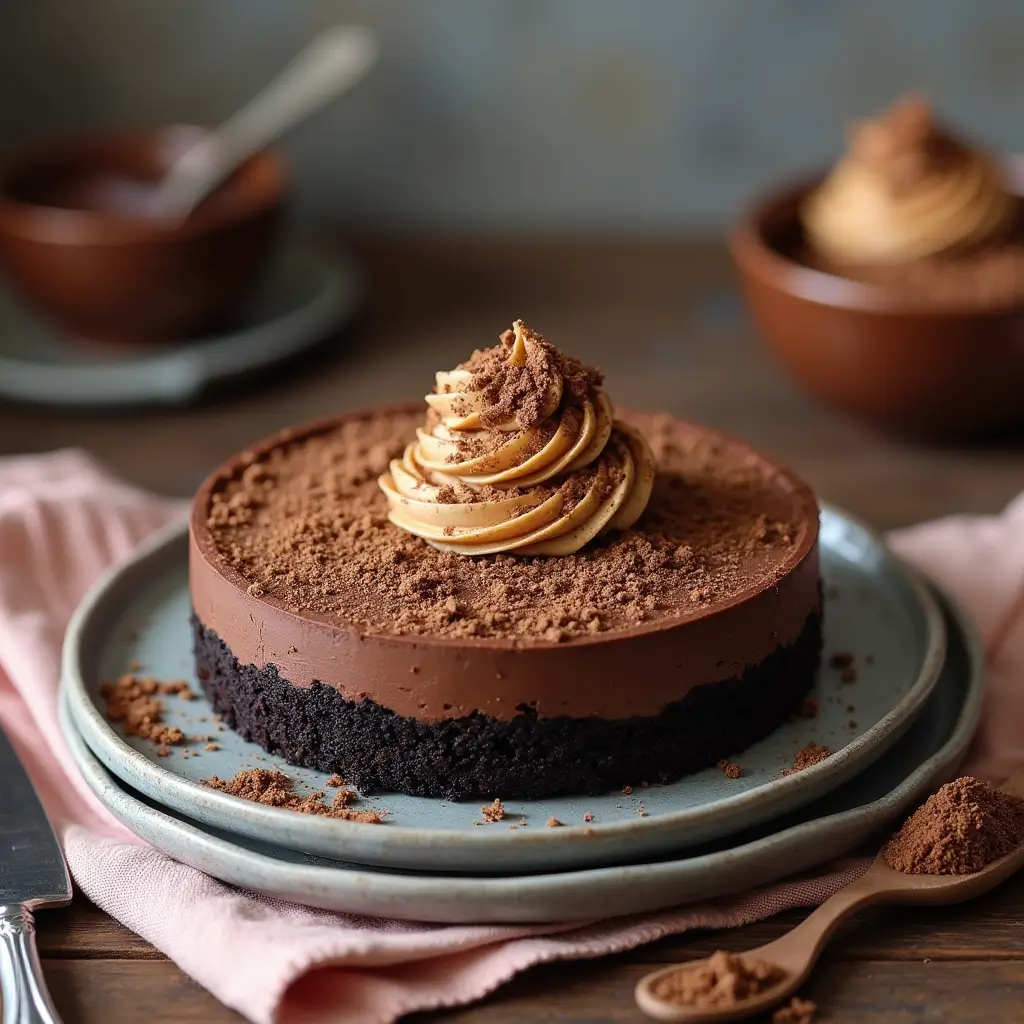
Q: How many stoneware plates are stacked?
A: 2